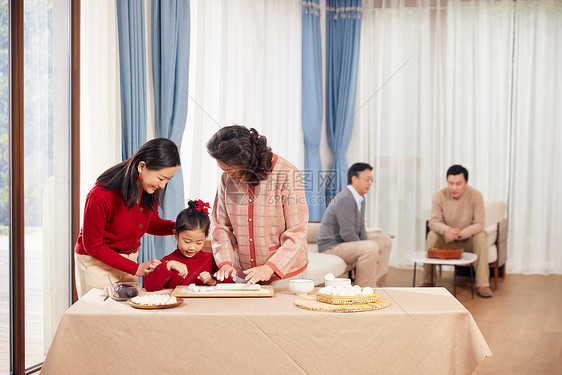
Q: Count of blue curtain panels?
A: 4